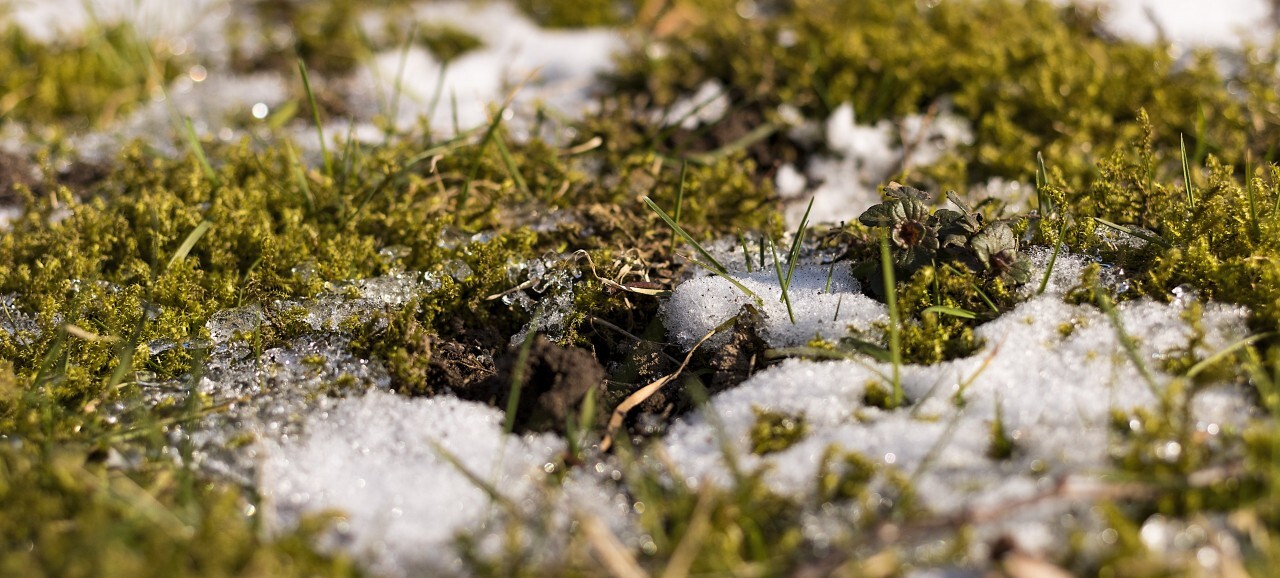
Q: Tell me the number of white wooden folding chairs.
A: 0